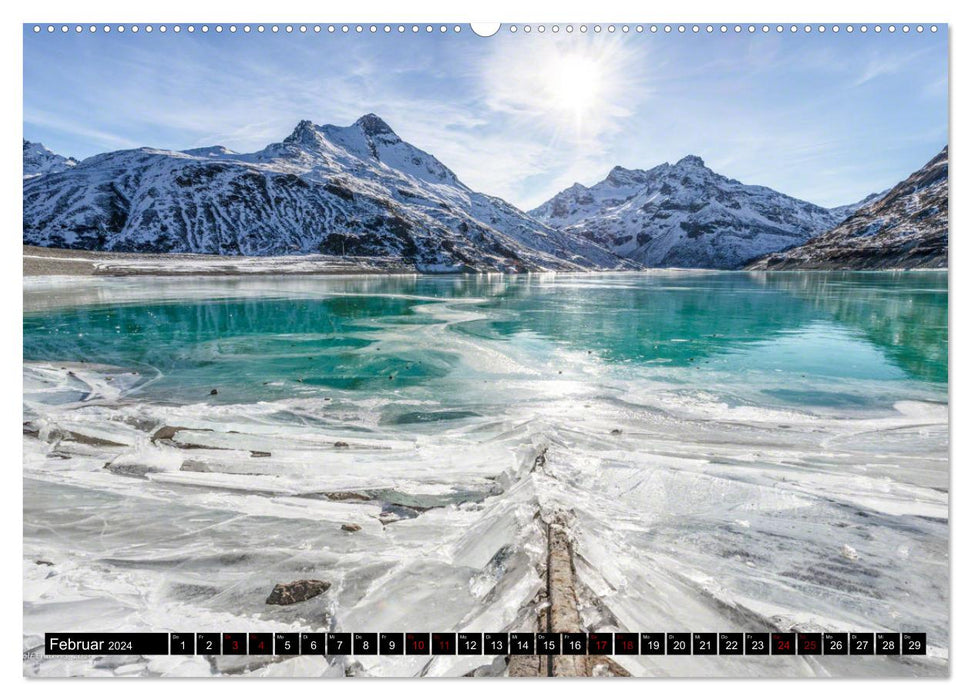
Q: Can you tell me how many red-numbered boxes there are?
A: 8